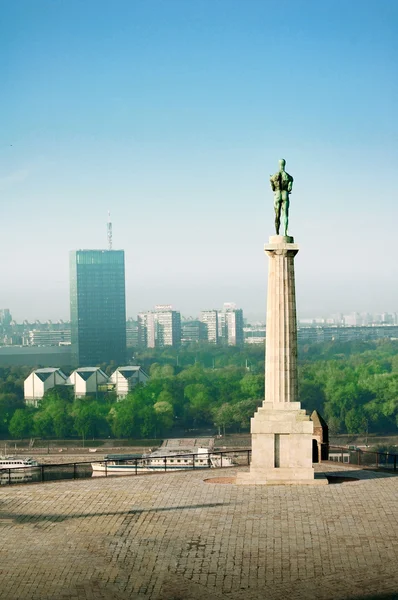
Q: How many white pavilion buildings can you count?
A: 3